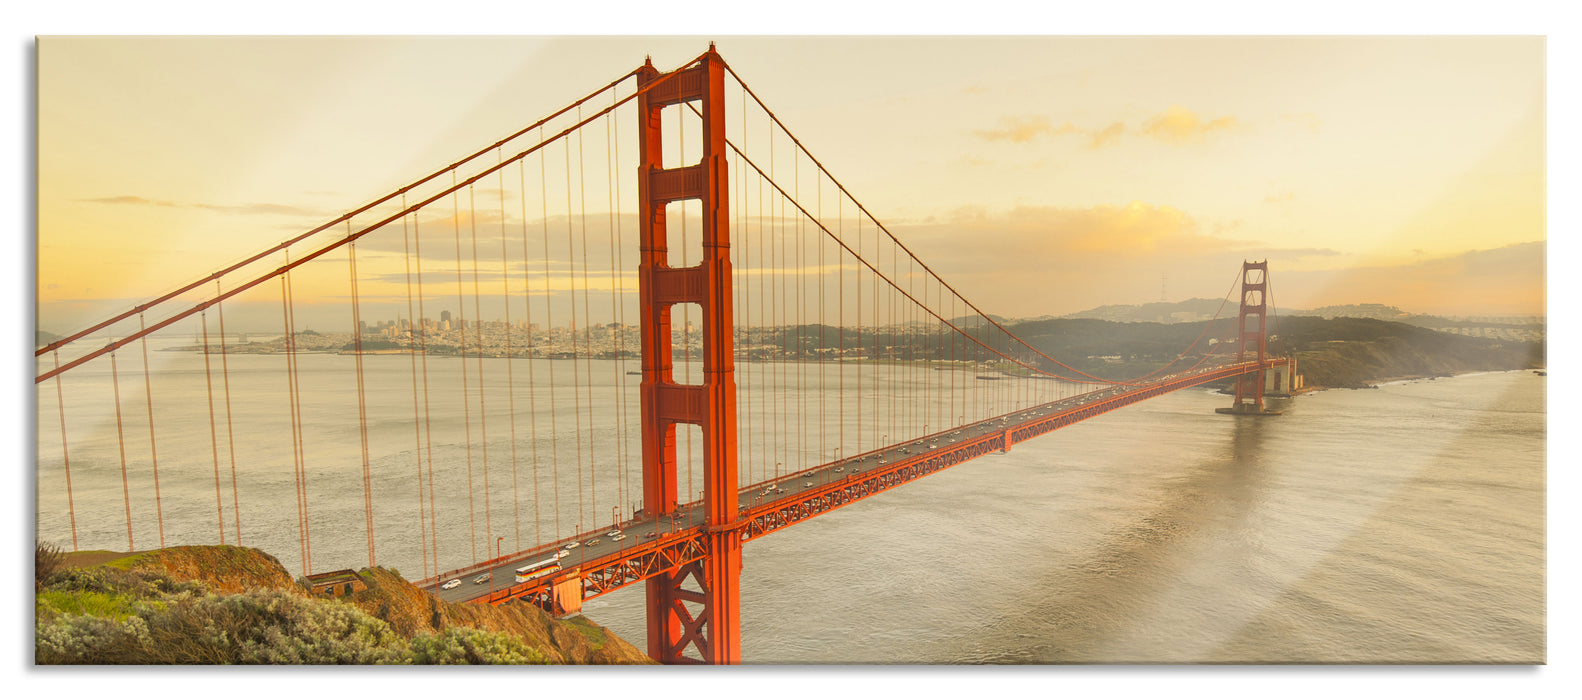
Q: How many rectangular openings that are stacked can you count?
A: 4